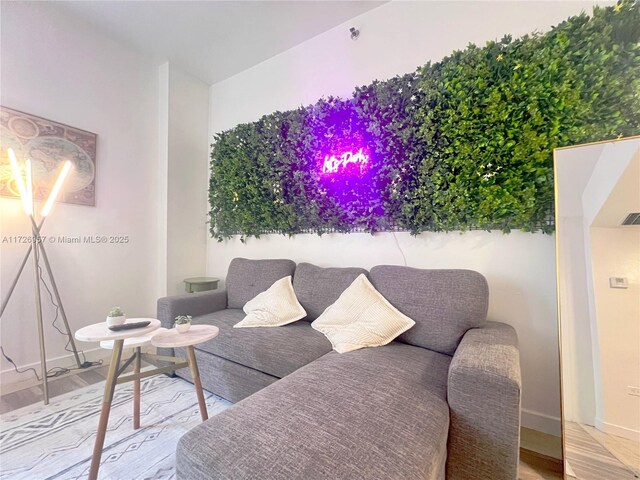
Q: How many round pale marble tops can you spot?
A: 3